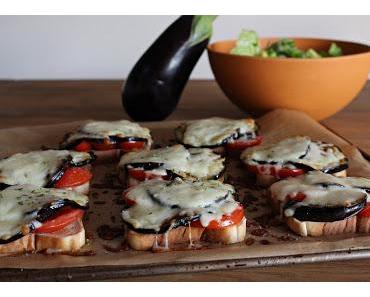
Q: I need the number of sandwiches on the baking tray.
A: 8